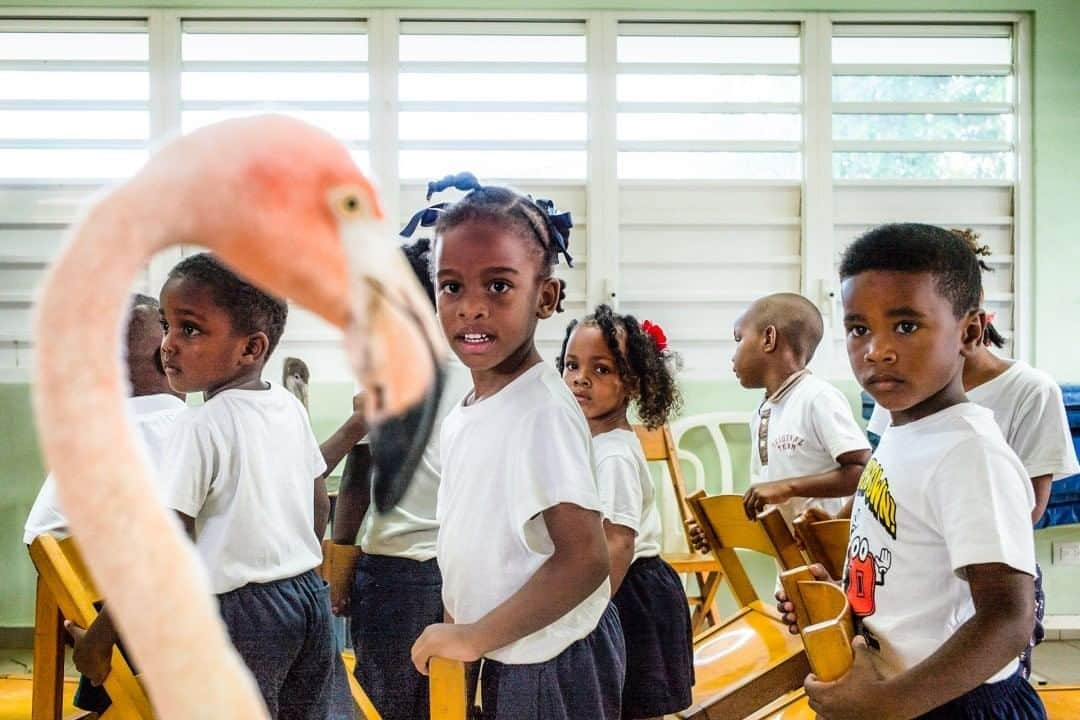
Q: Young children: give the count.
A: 8